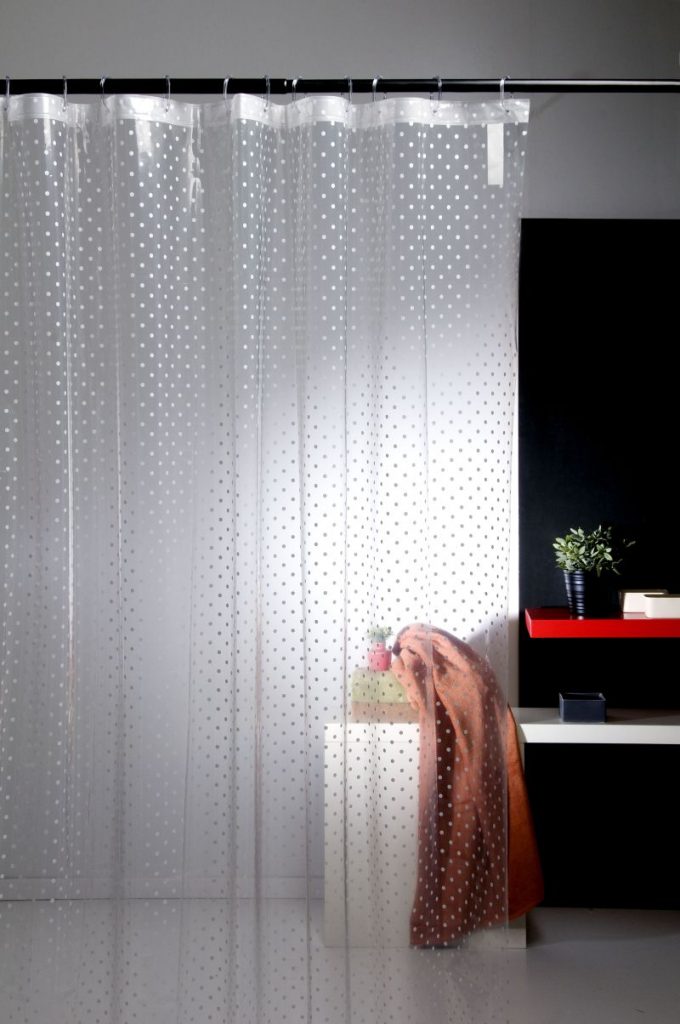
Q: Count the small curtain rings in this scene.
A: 11